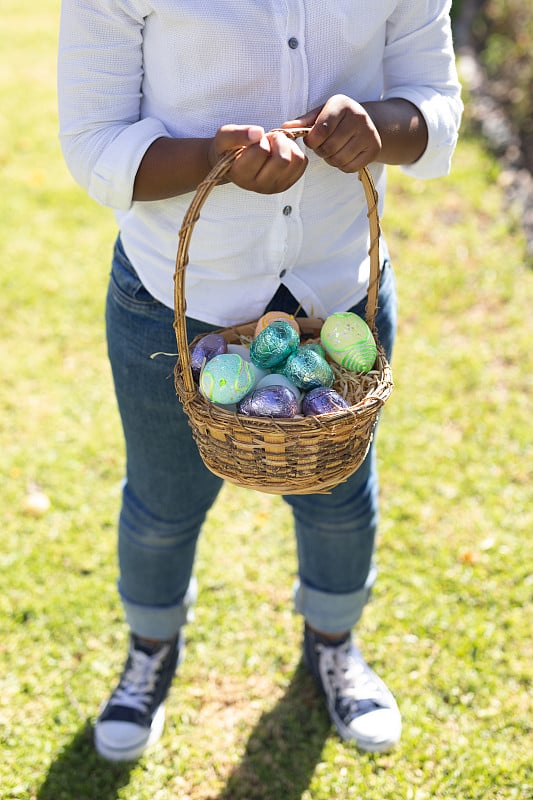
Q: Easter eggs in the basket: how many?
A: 11